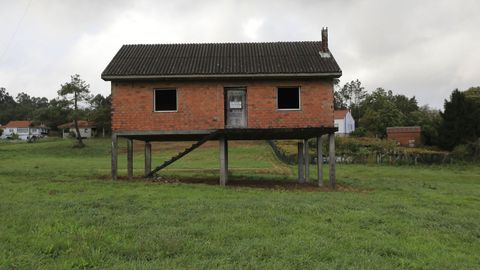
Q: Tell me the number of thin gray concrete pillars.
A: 8